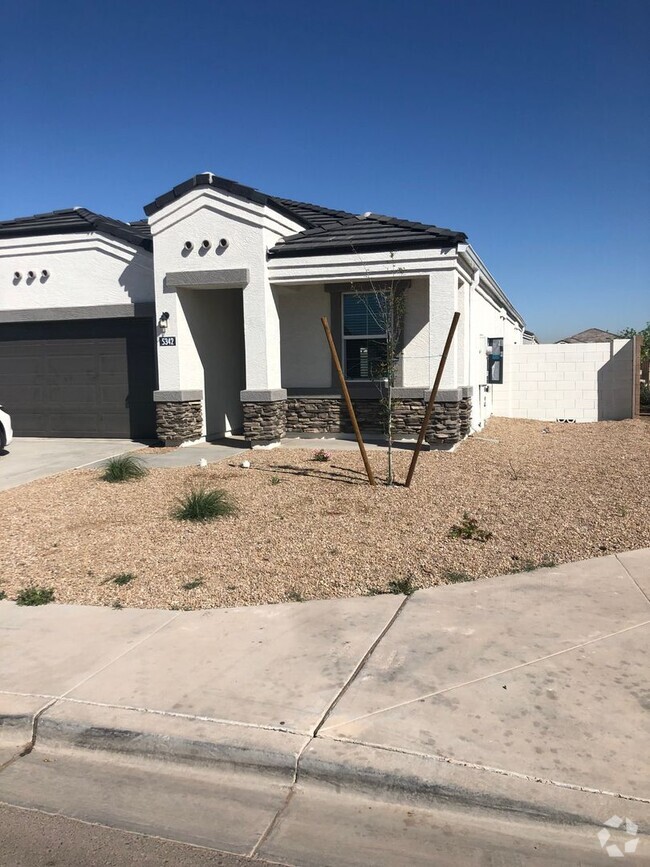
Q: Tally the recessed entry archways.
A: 1